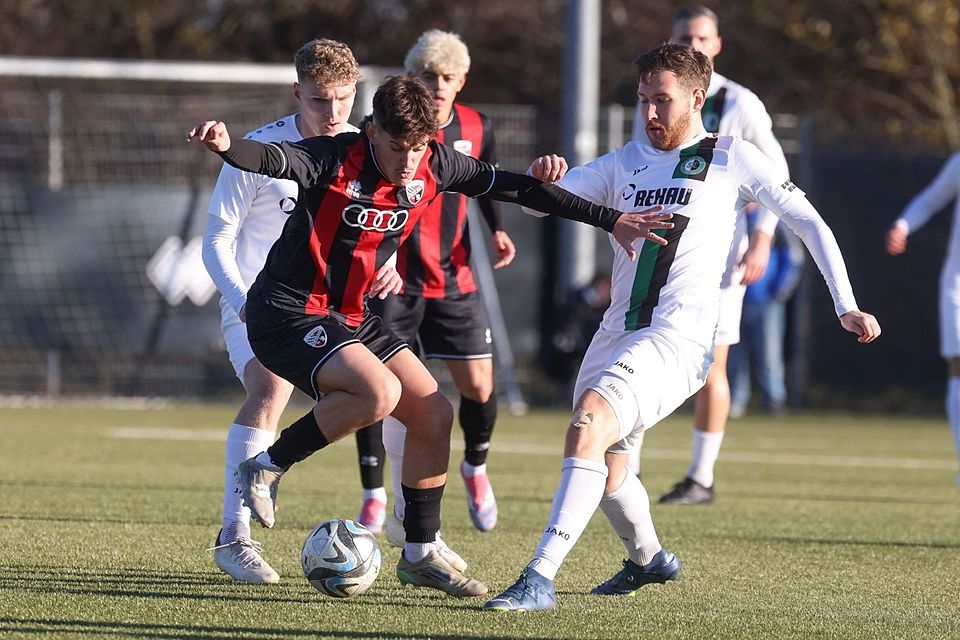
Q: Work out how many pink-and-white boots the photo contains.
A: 2